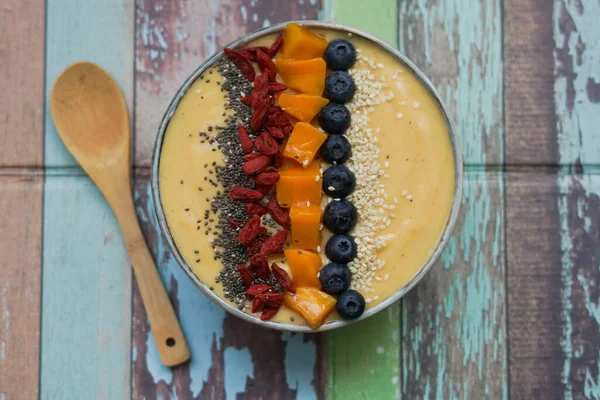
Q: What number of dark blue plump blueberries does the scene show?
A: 9